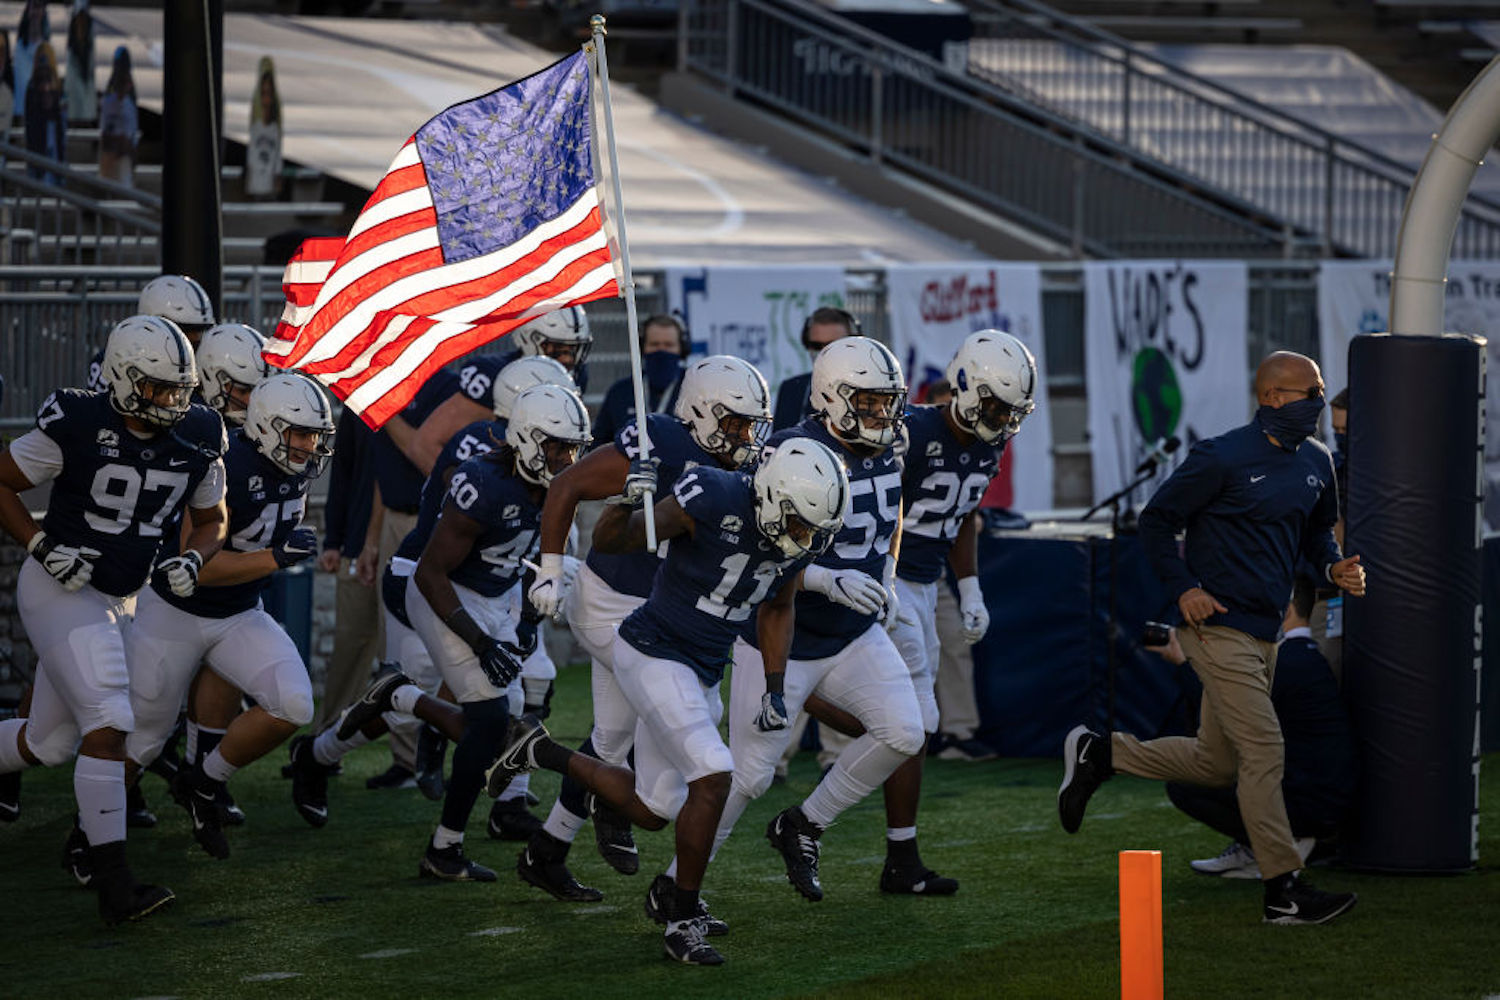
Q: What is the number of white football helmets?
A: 11